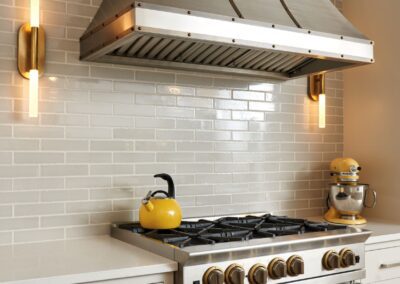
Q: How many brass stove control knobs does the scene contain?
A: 7